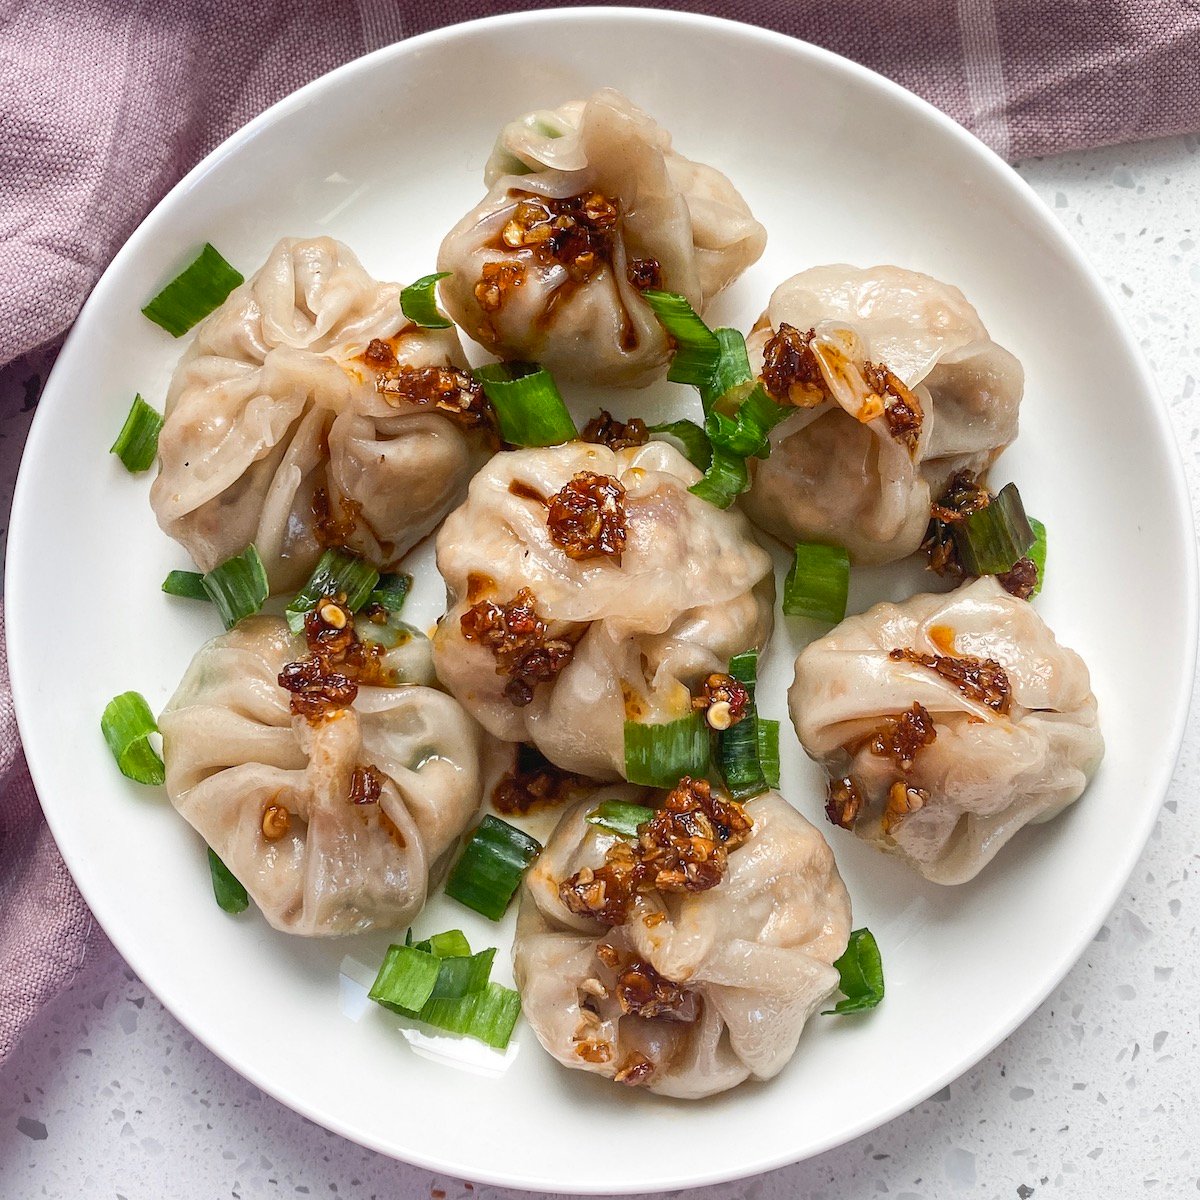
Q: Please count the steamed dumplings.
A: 7